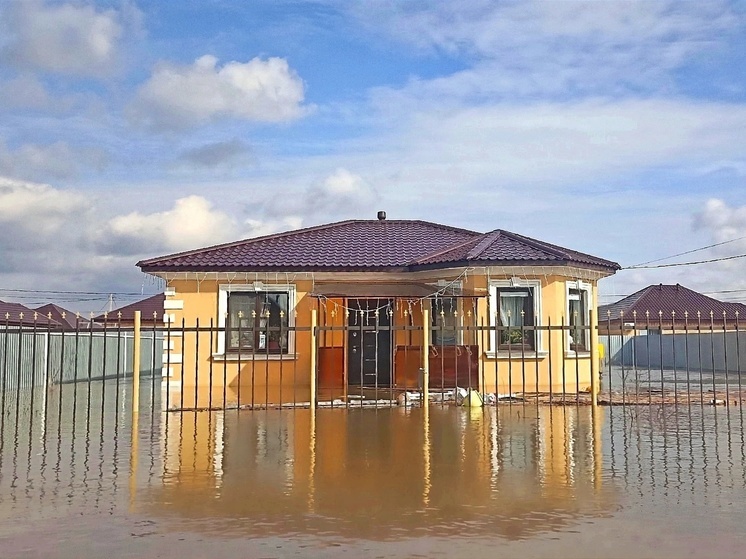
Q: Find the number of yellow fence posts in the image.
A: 4